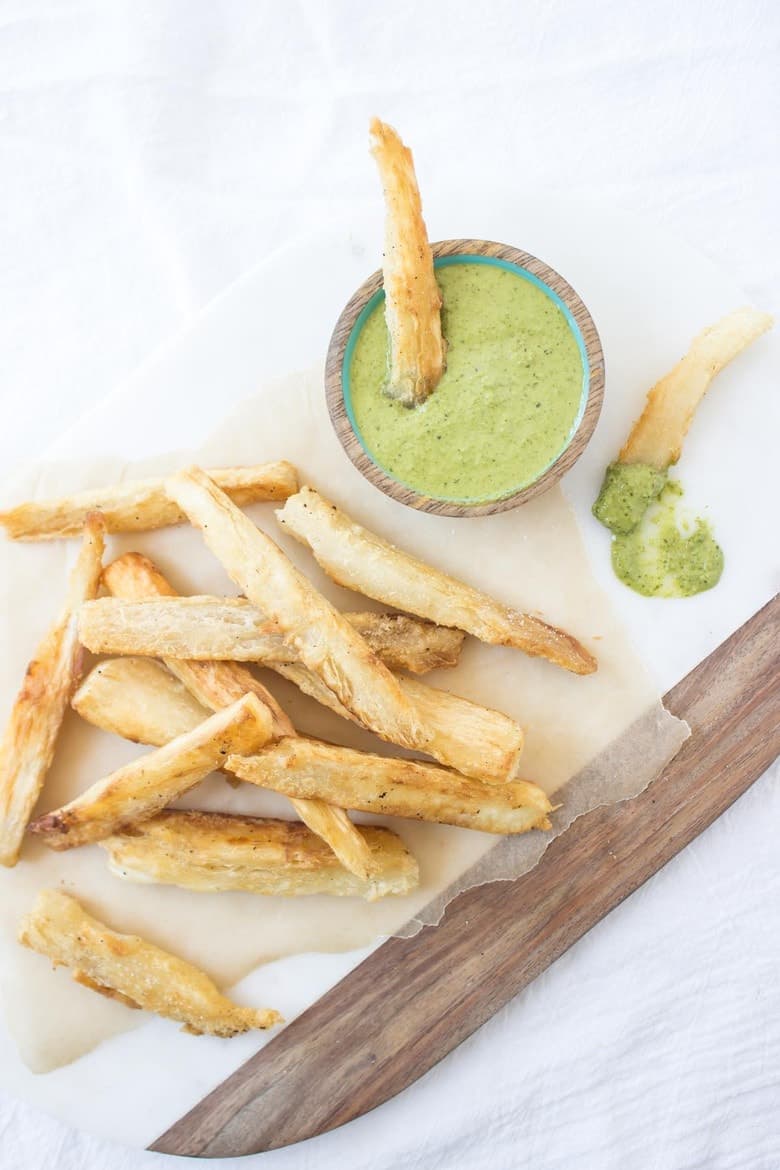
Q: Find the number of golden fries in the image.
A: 14